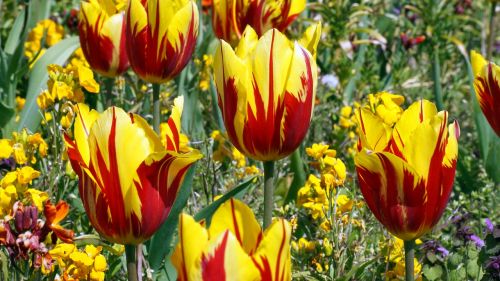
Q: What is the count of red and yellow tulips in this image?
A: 8